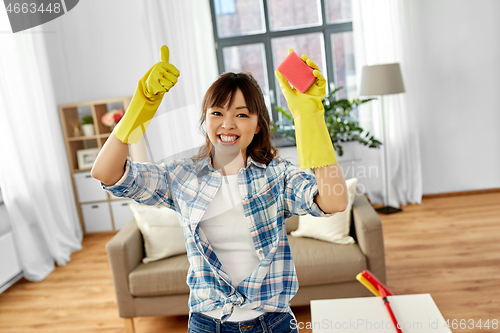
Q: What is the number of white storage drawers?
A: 3